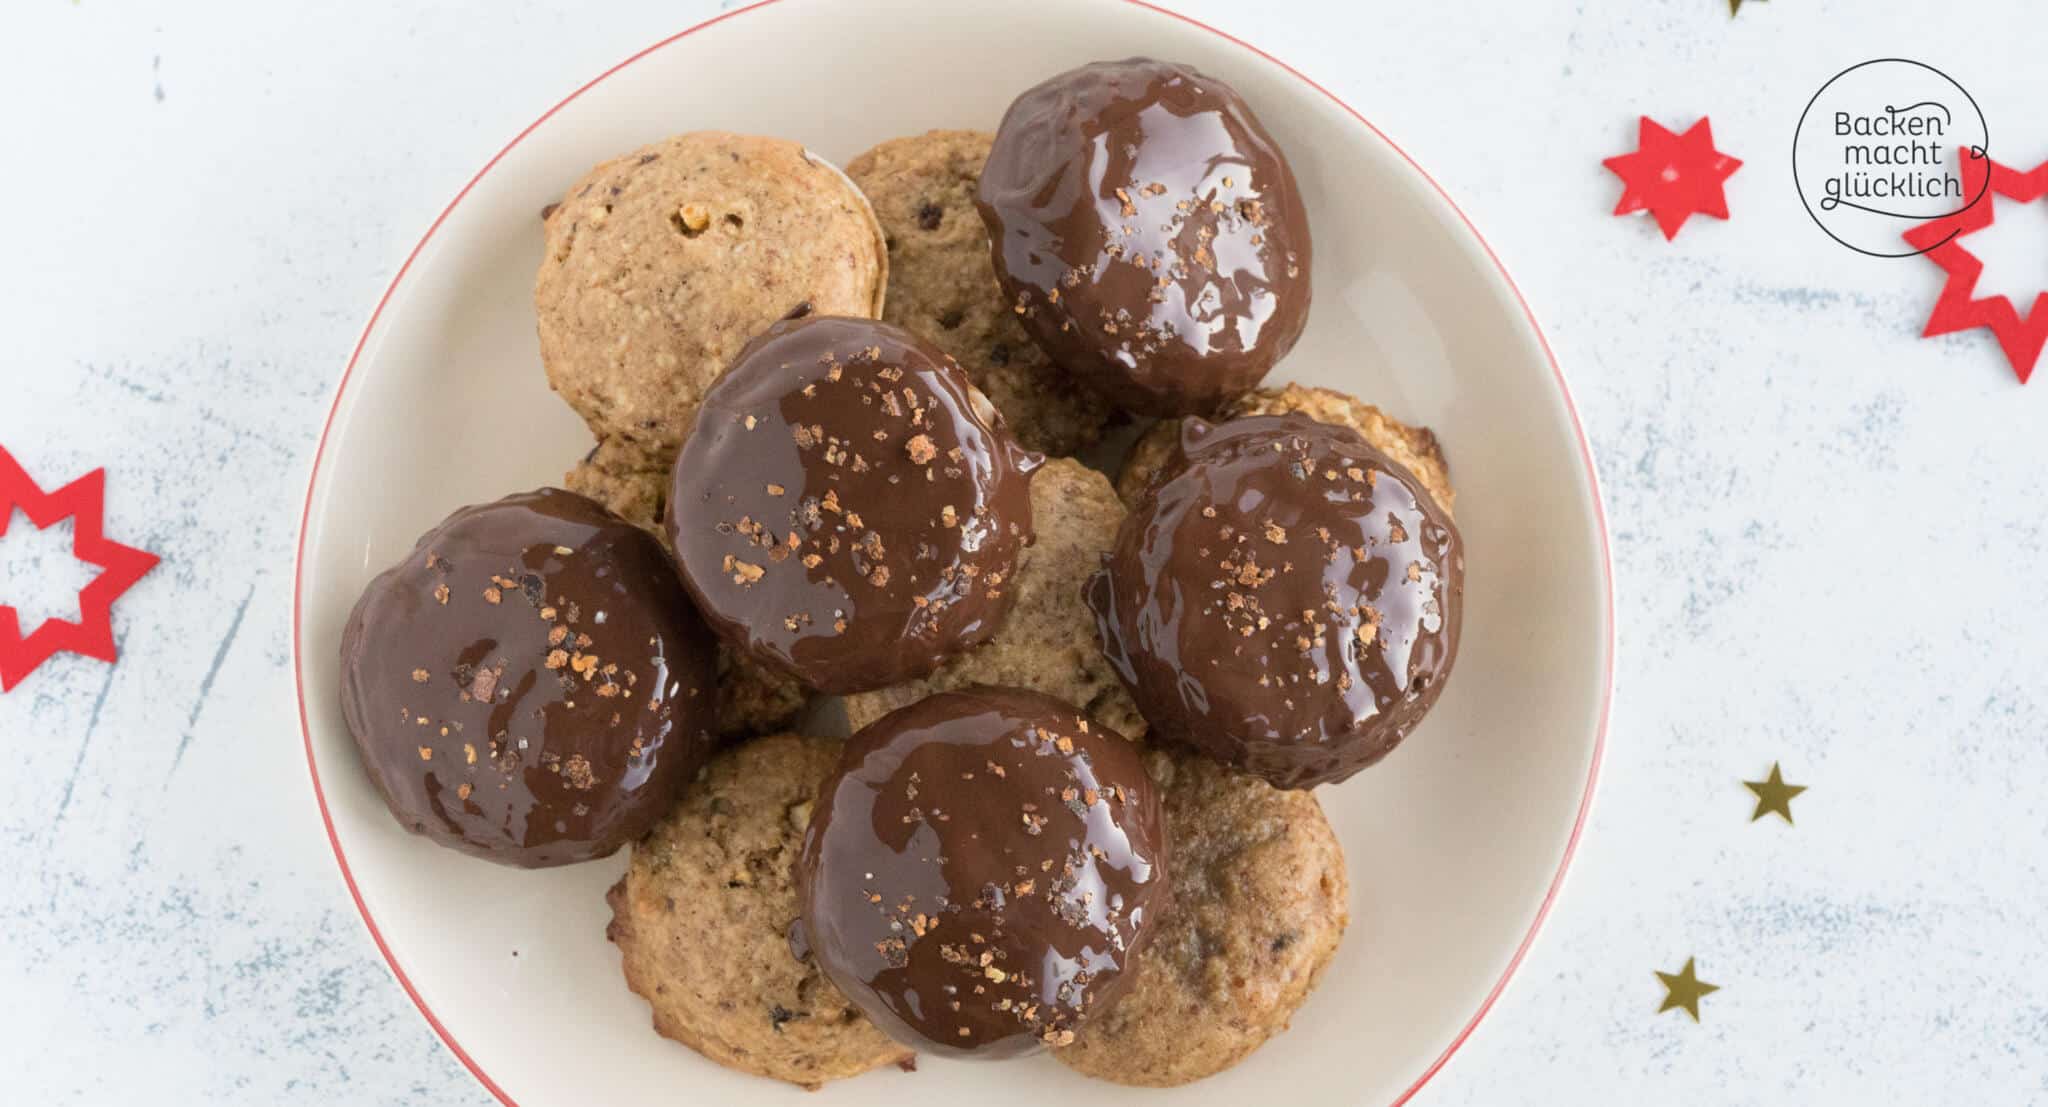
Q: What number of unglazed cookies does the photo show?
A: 7